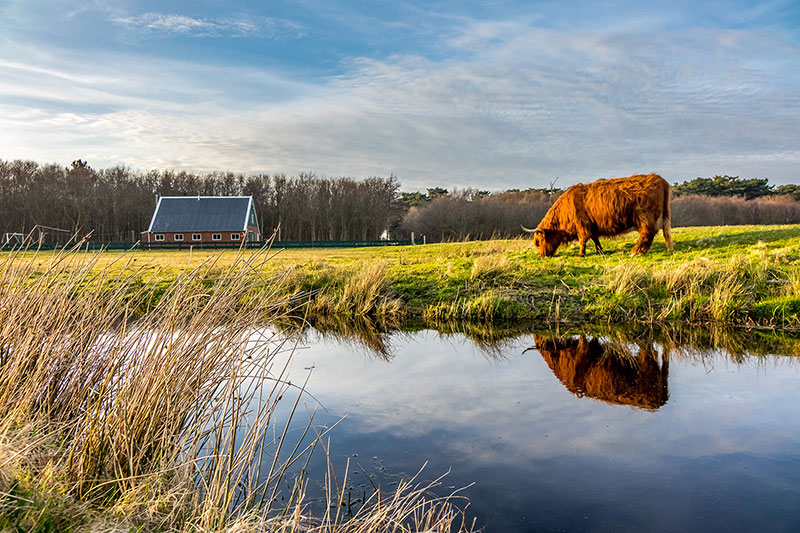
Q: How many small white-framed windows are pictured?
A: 5